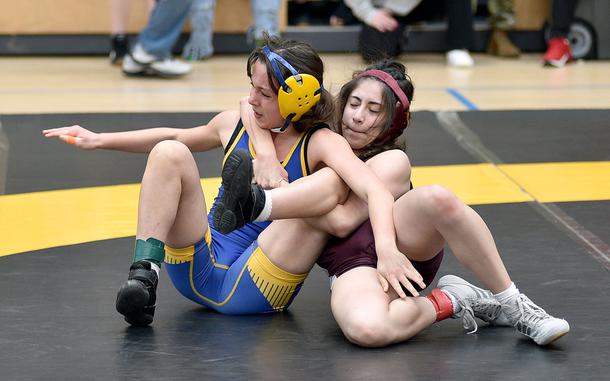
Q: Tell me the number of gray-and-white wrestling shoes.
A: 2